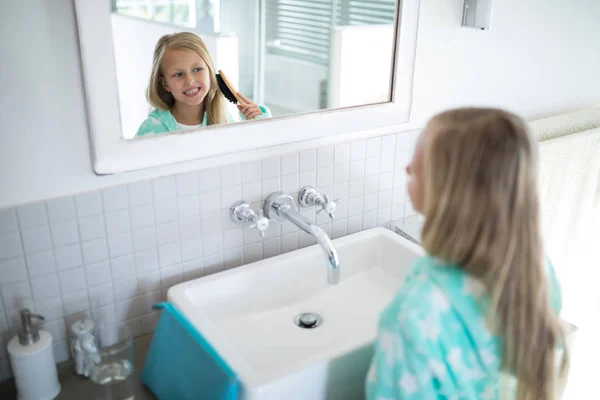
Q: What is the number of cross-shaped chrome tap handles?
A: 2